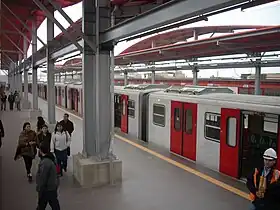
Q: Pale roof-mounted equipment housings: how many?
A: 2